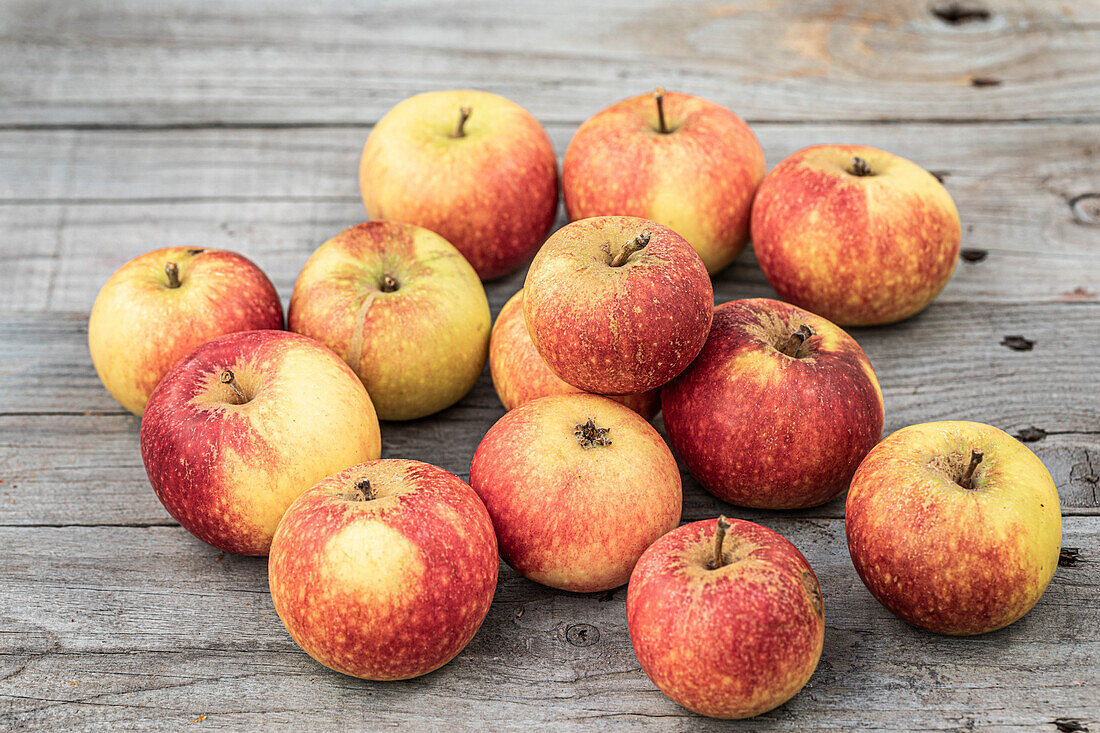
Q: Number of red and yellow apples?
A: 13